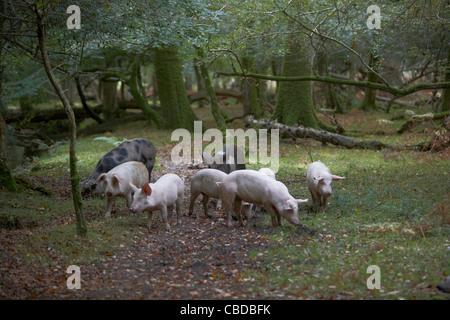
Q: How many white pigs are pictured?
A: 6